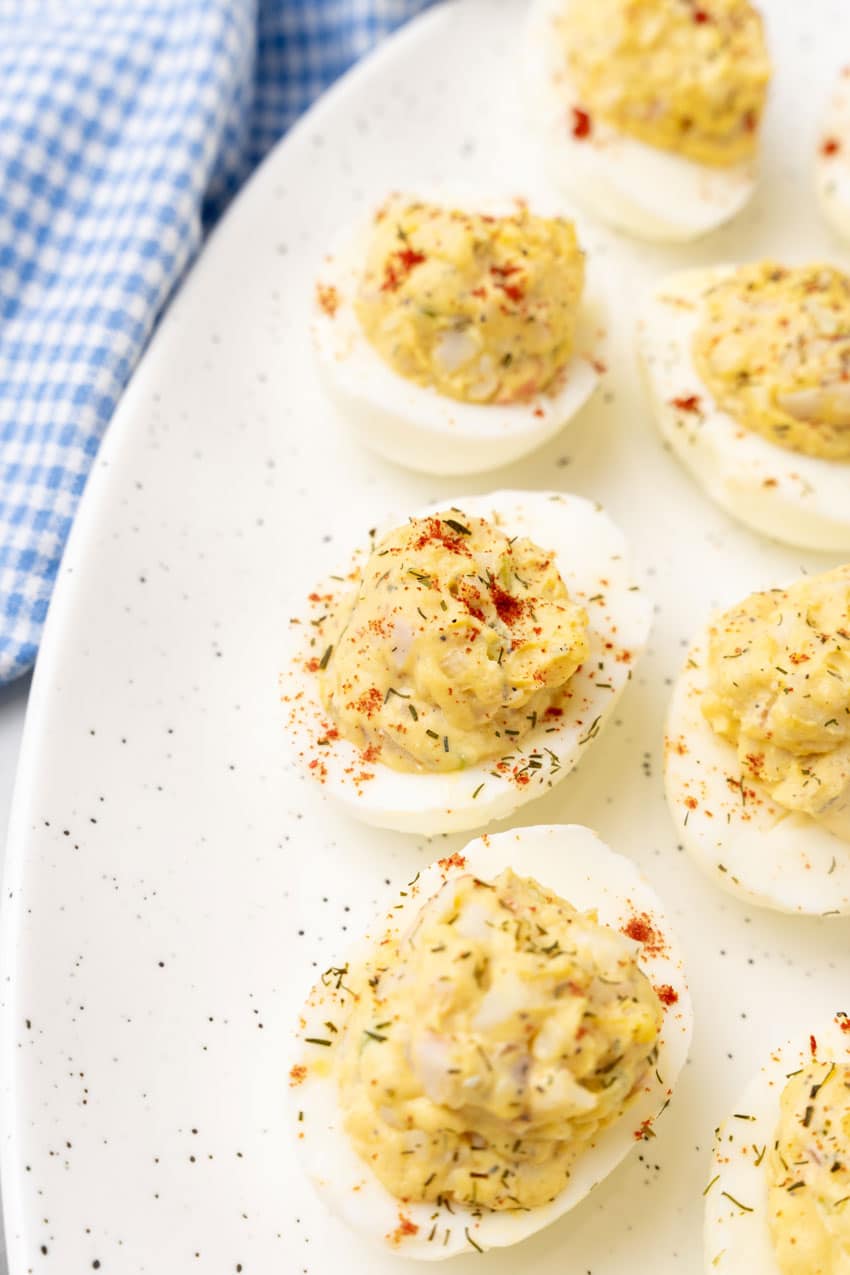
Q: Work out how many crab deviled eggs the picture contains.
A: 8